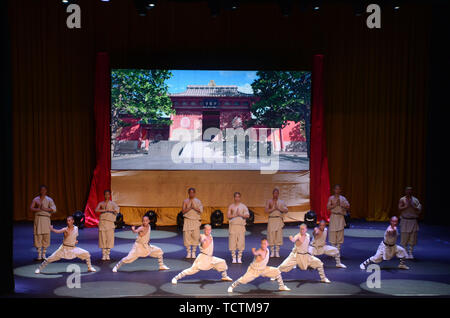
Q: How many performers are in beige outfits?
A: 14